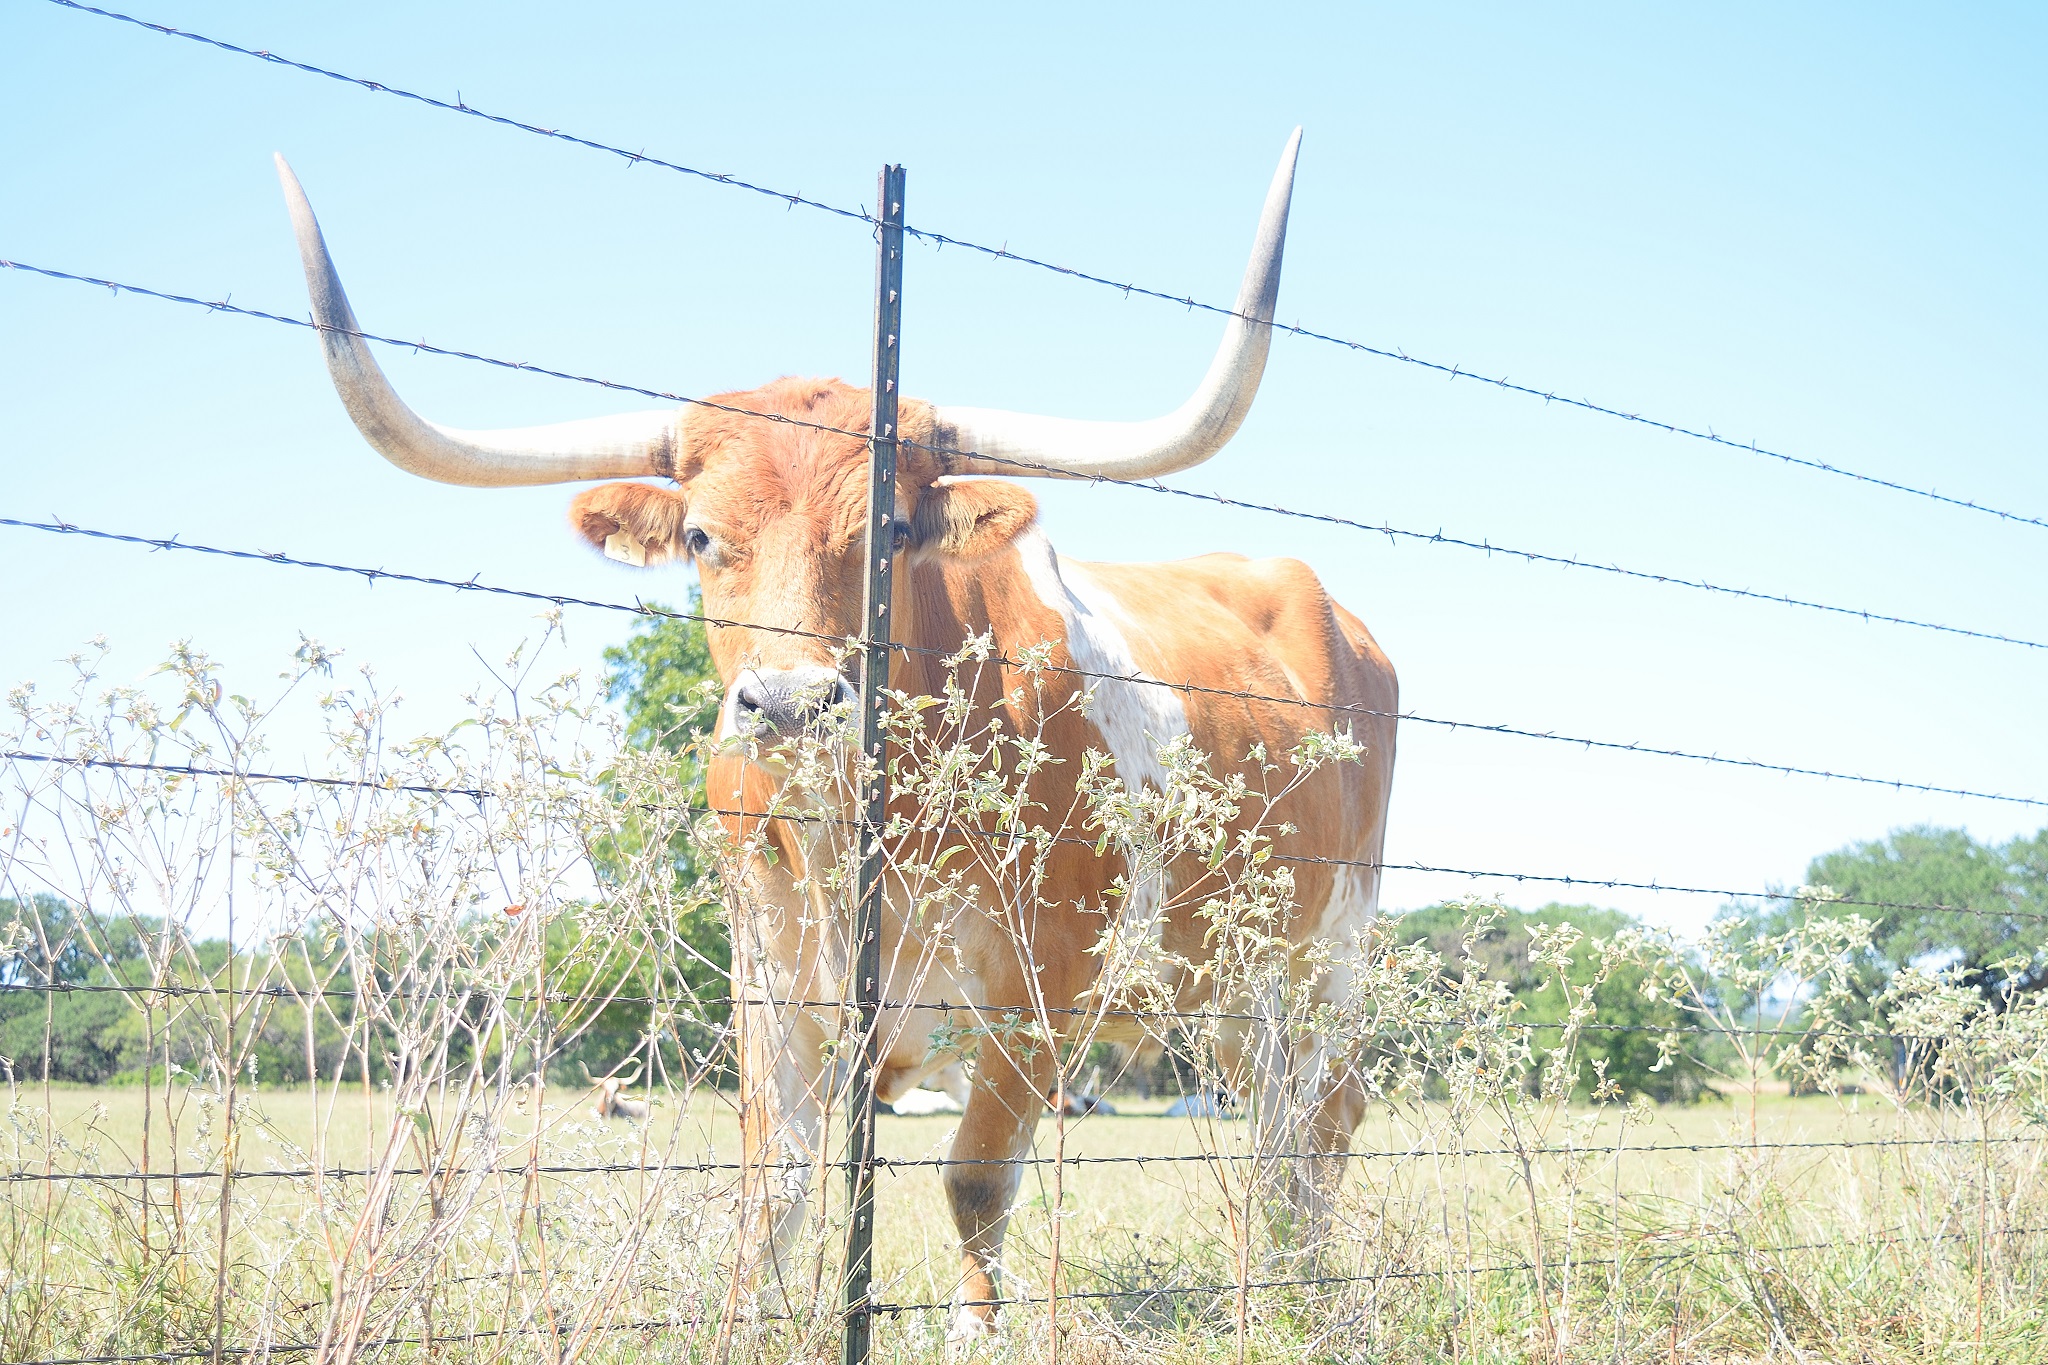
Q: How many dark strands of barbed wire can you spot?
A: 7